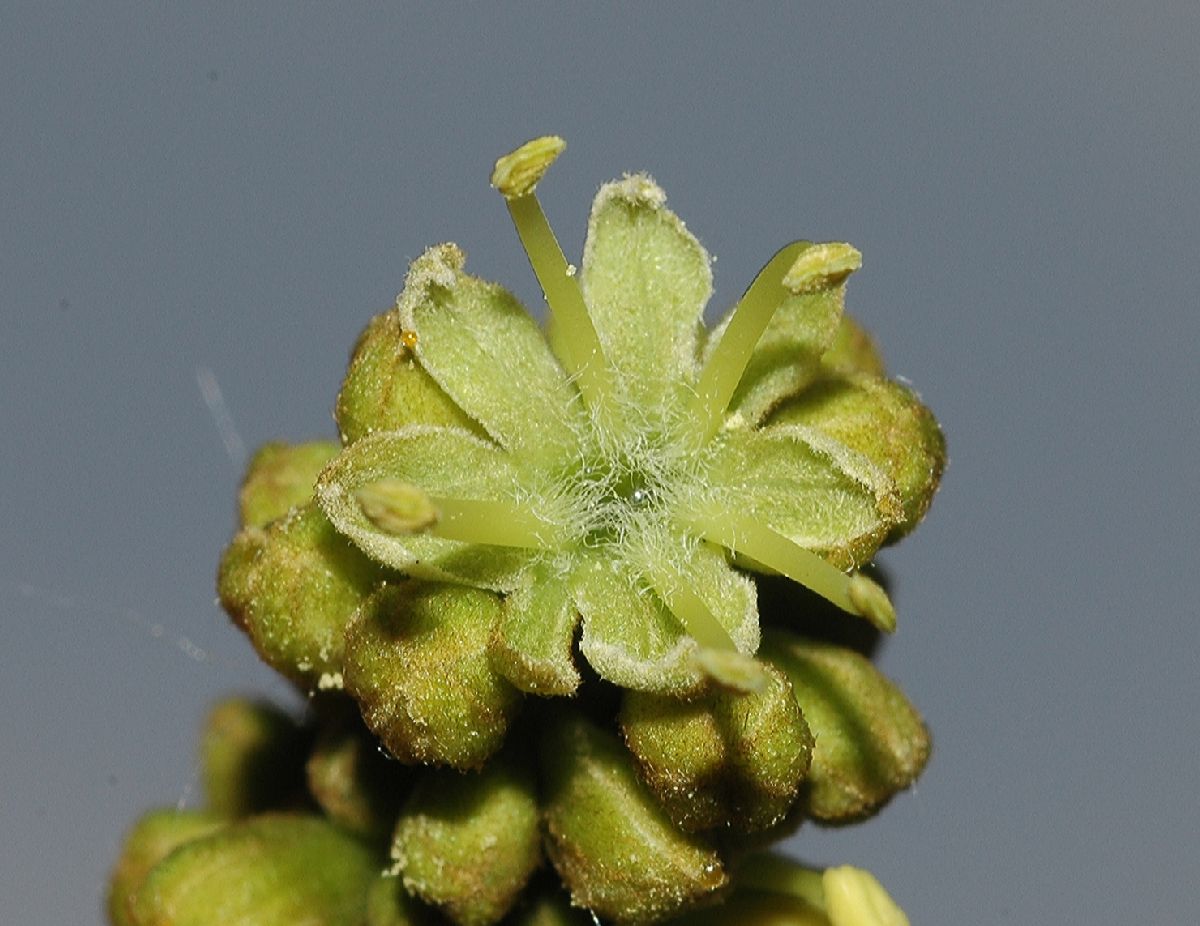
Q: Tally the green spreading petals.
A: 7